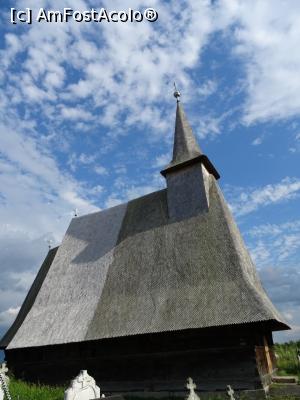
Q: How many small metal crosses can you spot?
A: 3